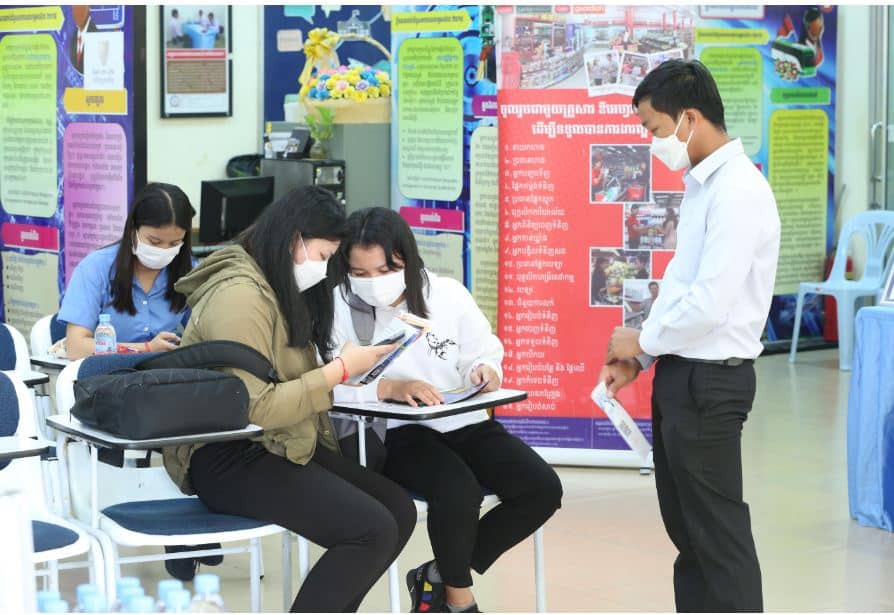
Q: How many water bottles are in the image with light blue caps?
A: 11